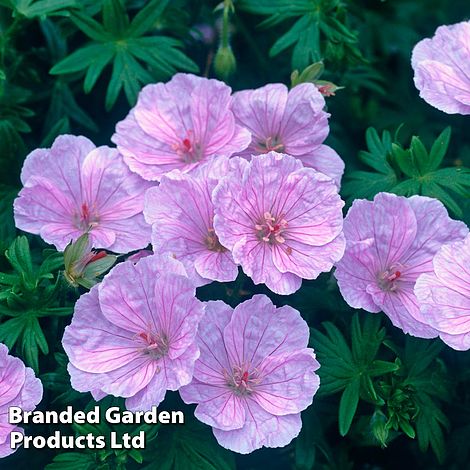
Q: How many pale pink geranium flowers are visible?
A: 11